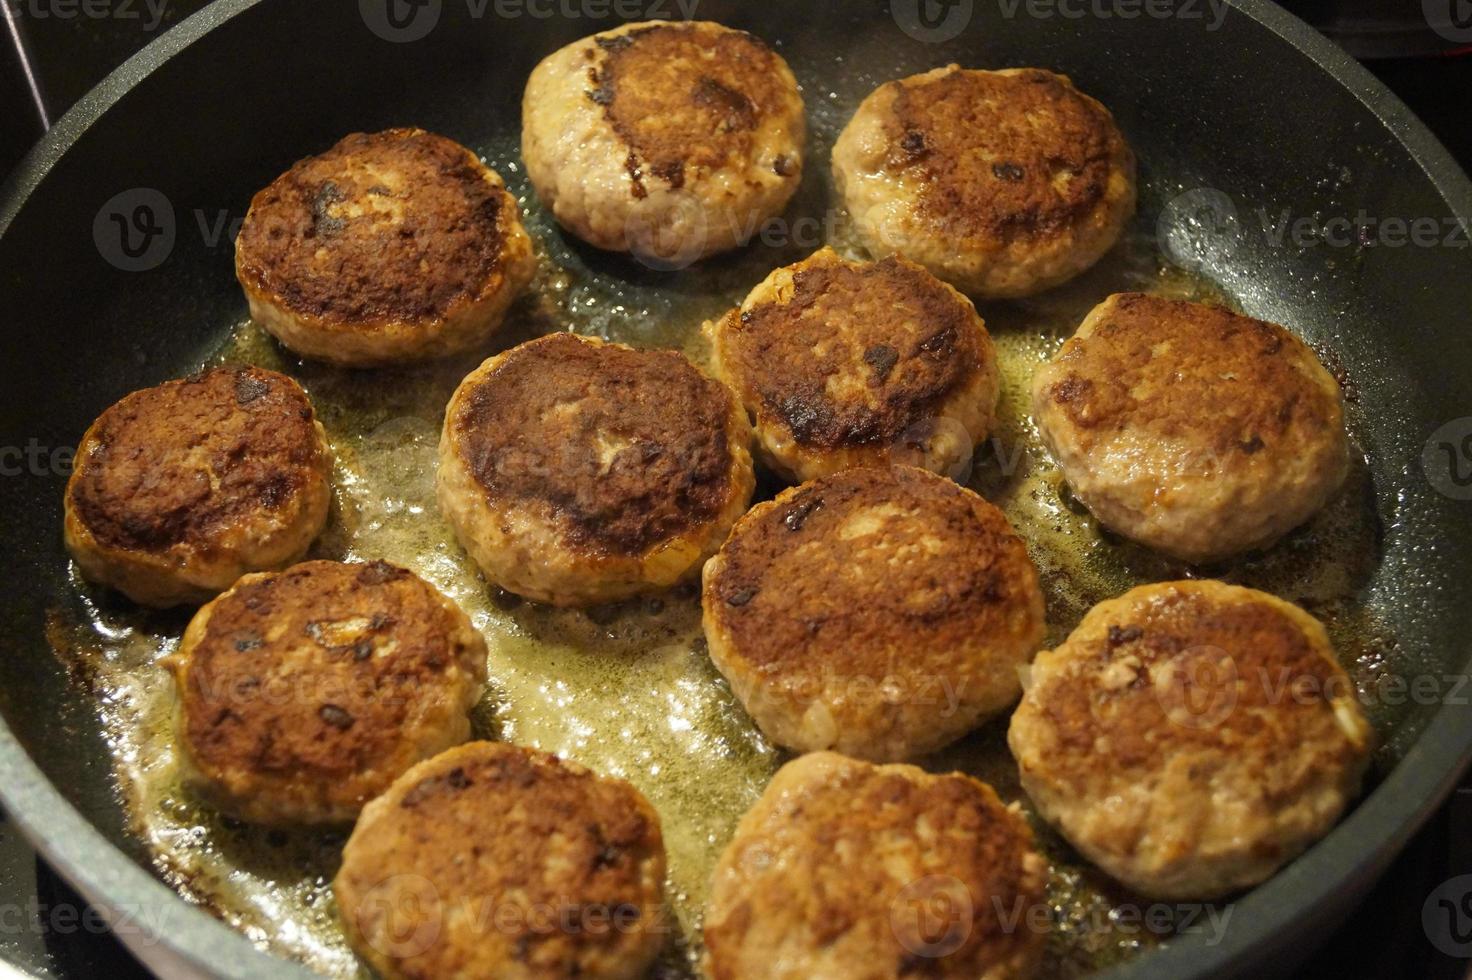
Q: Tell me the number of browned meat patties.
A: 12